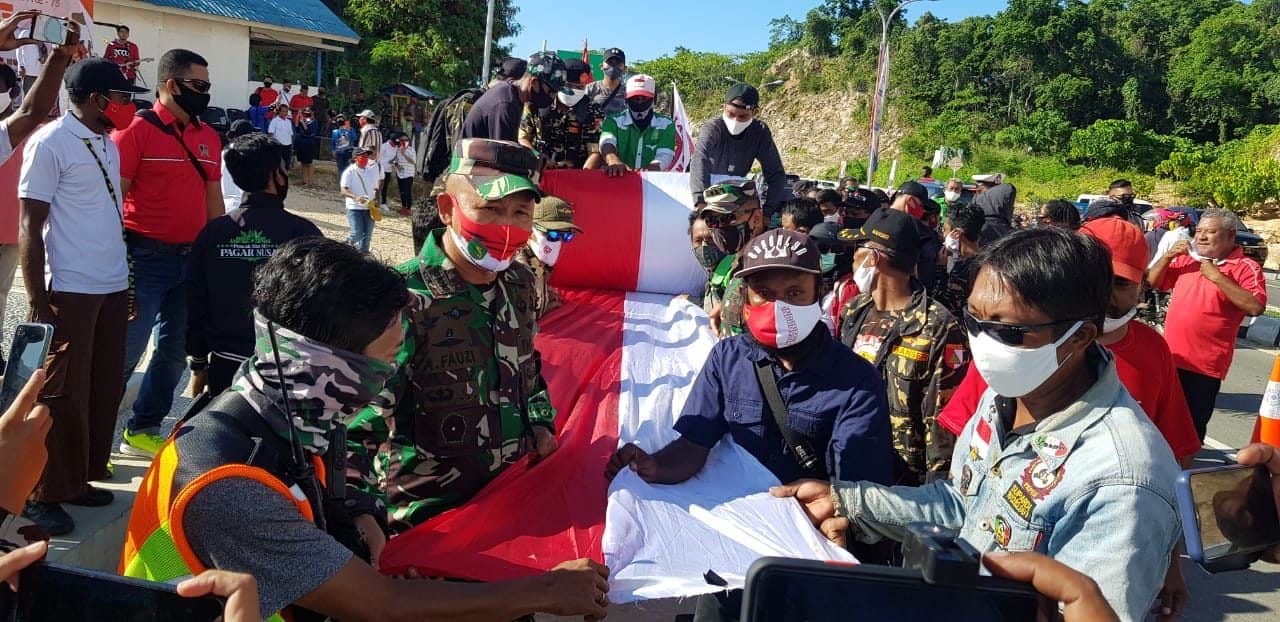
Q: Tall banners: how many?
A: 1